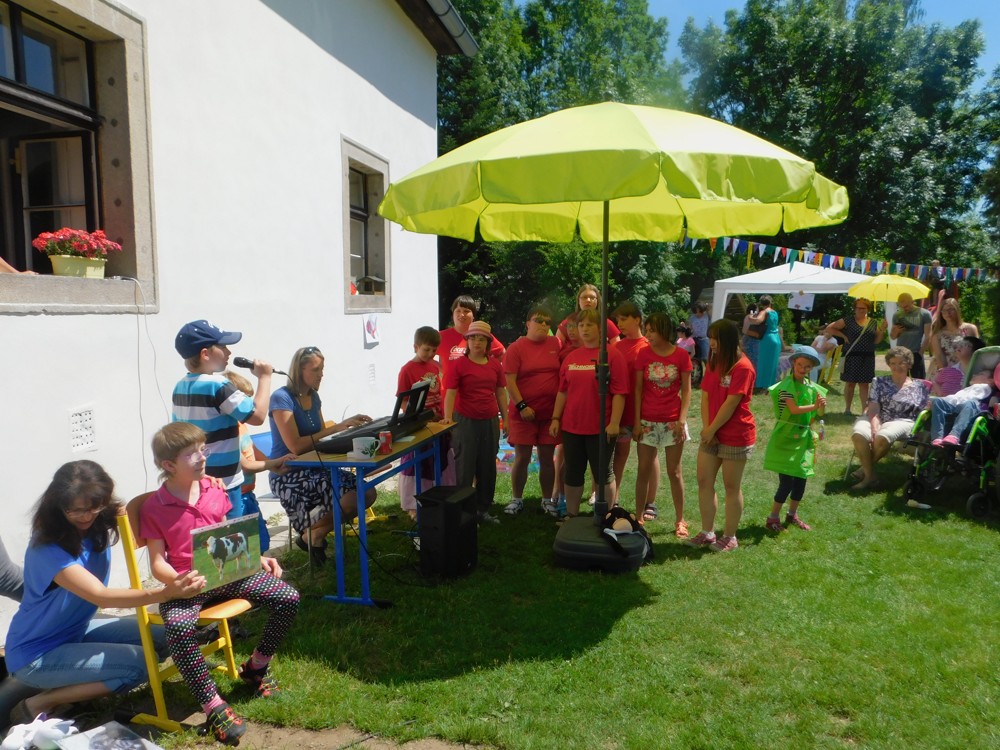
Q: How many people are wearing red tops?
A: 10